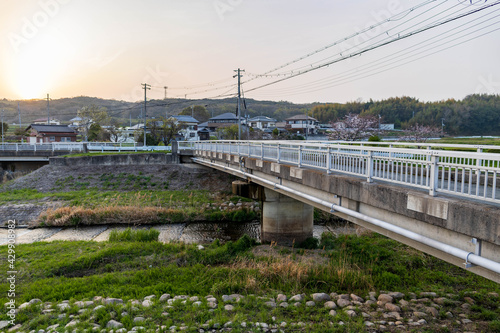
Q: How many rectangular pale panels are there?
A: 12